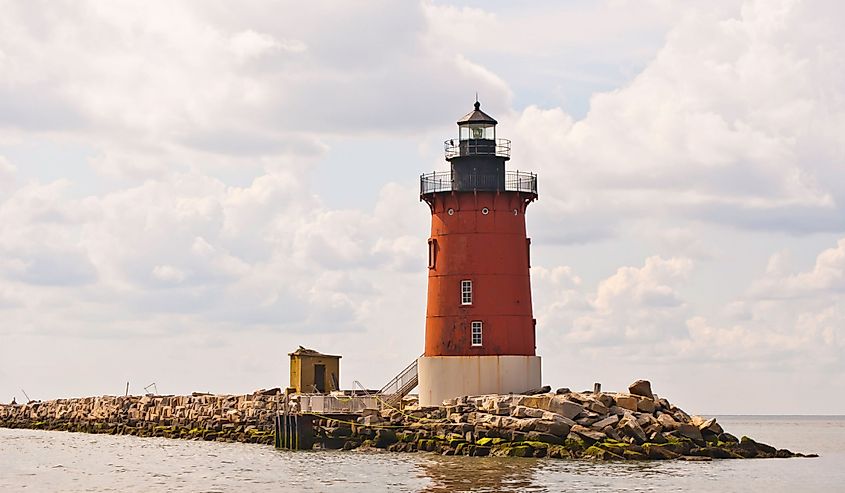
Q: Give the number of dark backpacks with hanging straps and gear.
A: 0